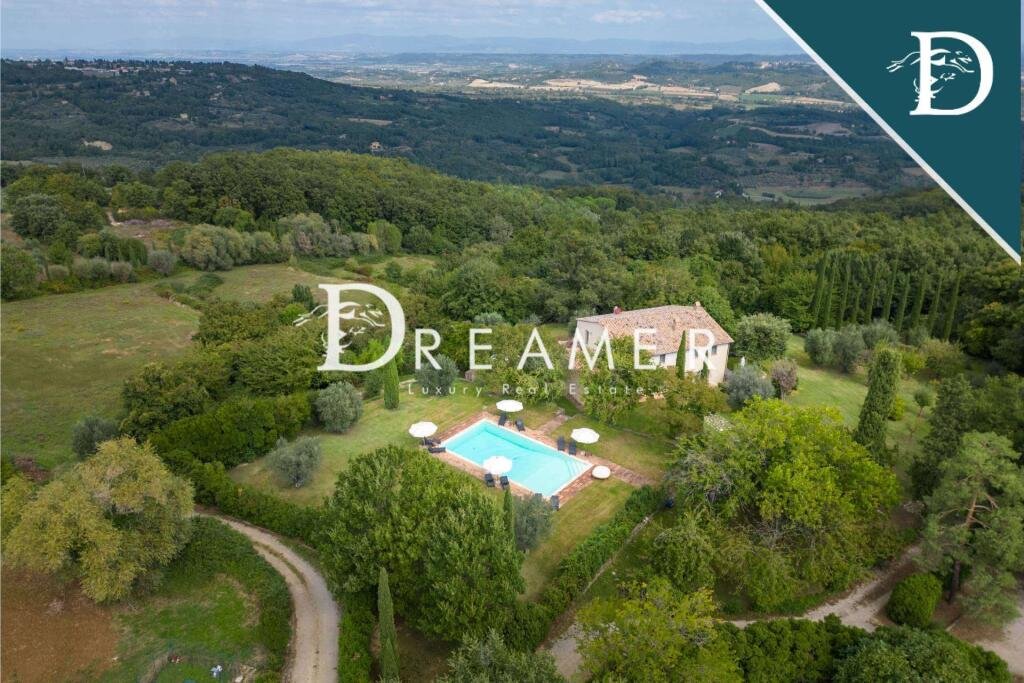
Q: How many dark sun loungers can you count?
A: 10